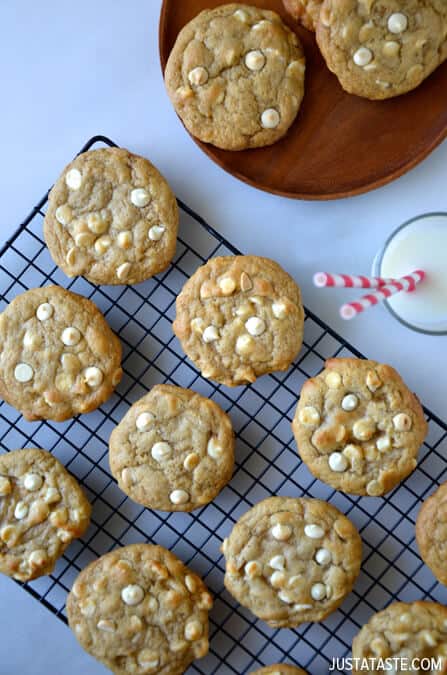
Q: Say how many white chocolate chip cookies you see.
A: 14